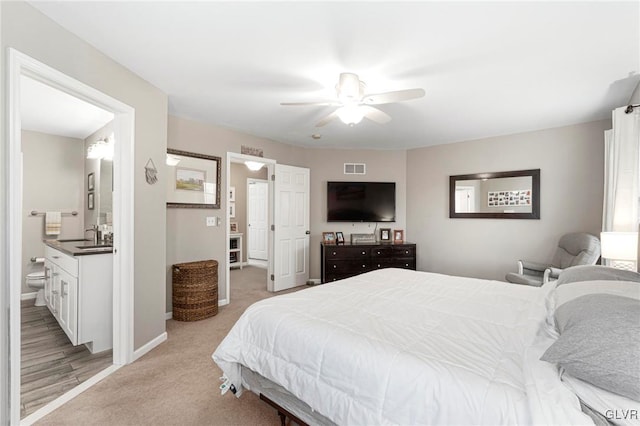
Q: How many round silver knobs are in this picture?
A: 9